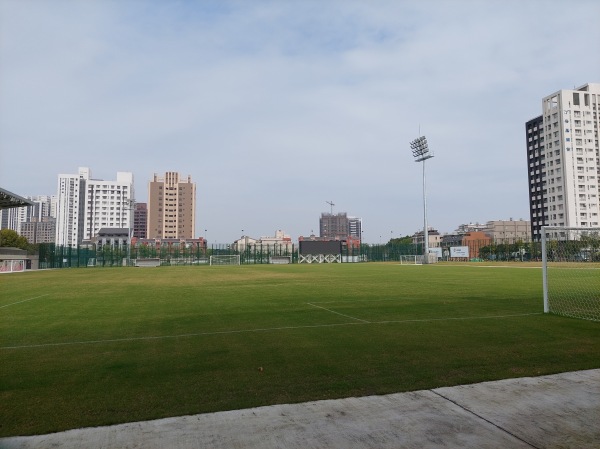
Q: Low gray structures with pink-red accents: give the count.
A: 1